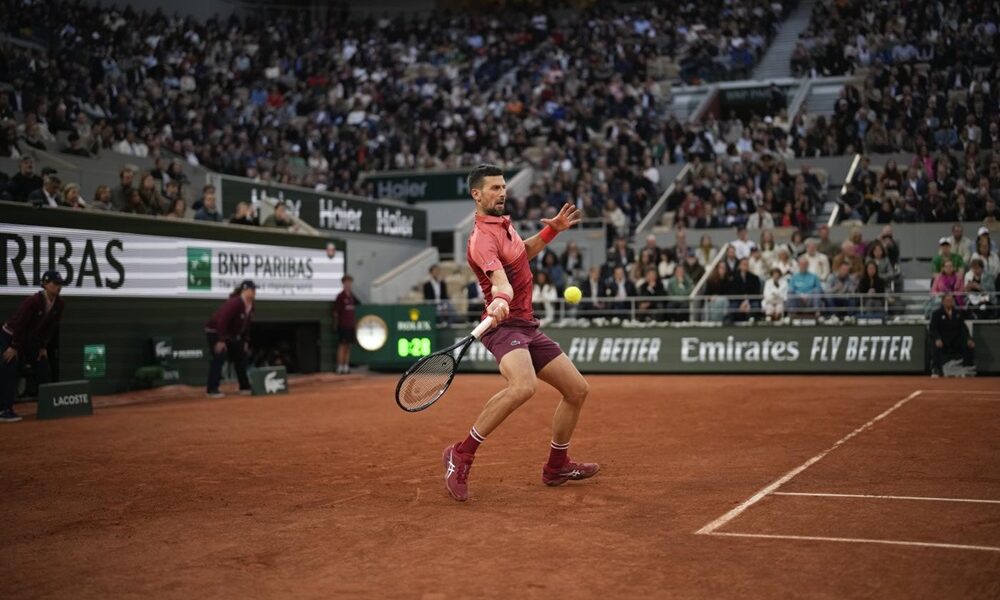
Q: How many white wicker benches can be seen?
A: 0